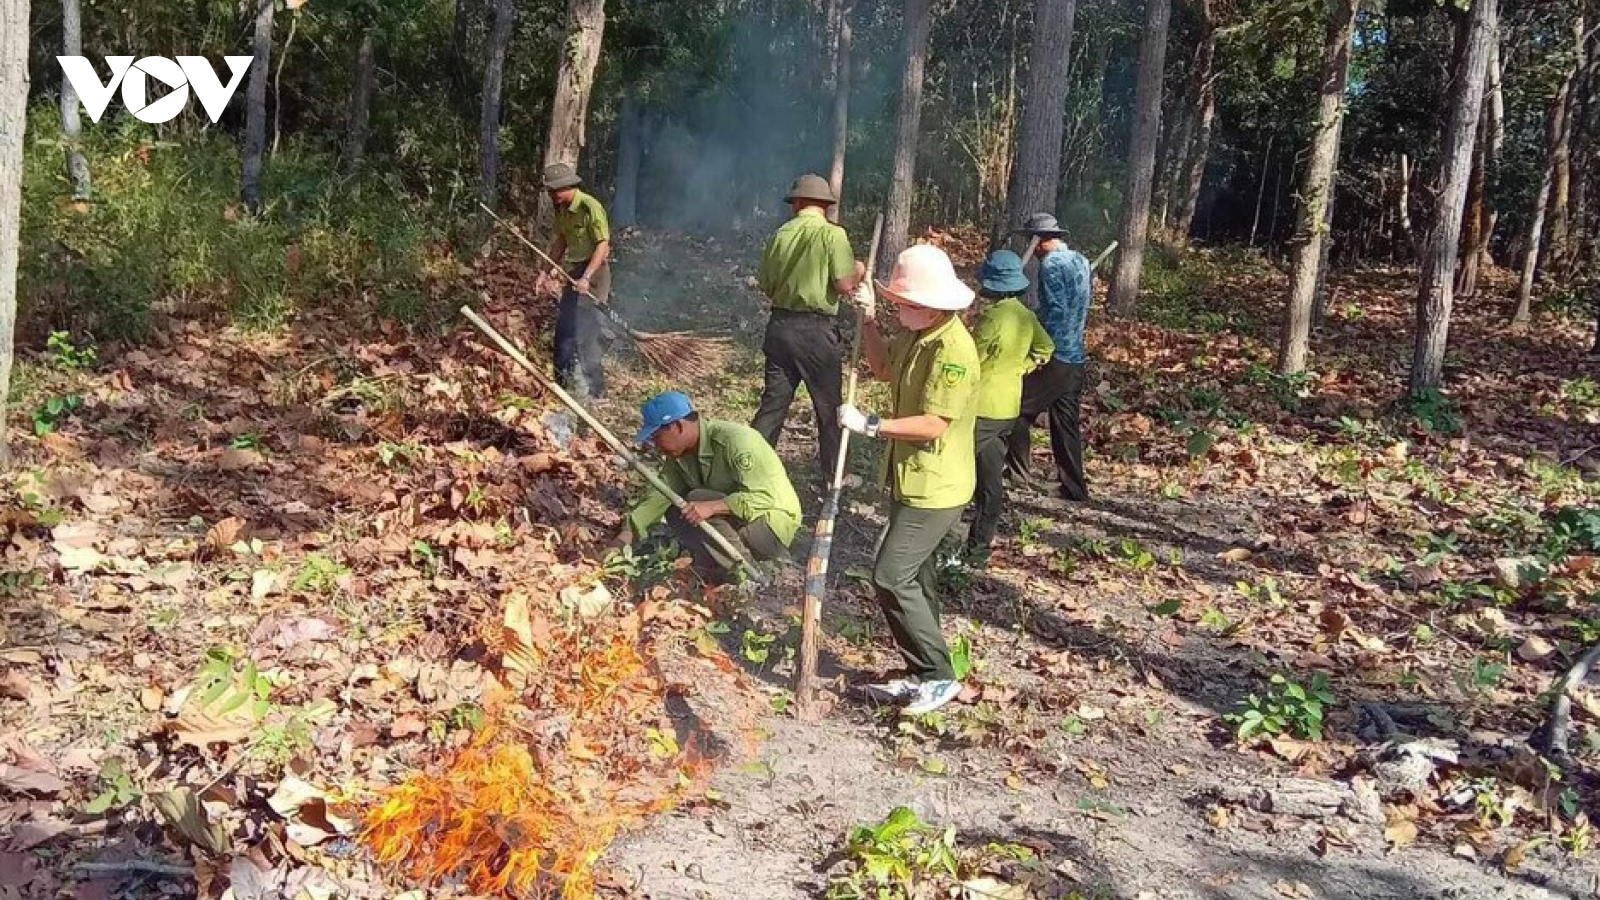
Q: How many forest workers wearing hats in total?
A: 6